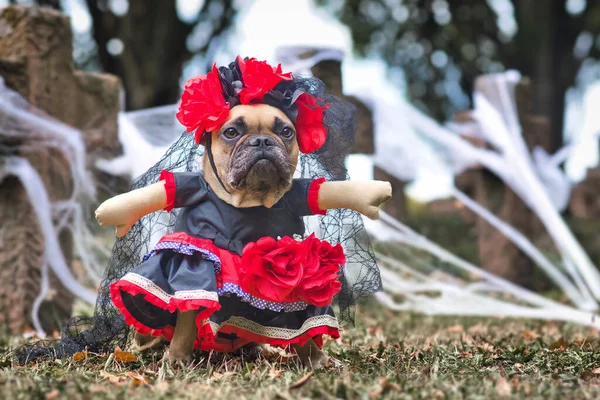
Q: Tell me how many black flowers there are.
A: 2